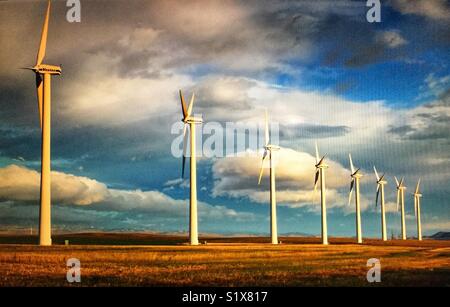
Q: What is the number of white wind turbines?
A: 8